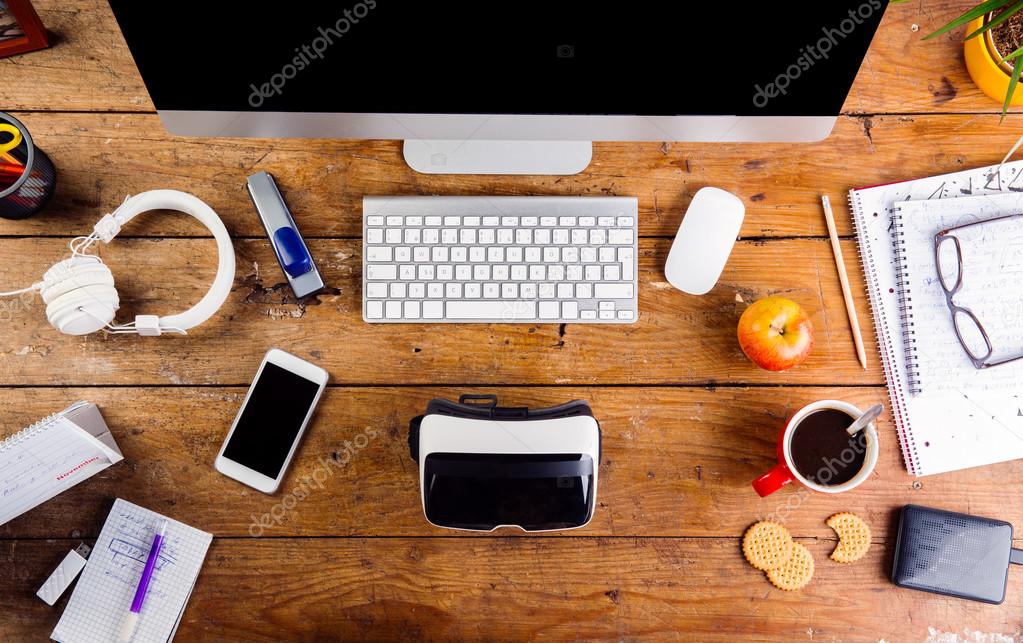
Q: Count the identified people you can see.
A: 0